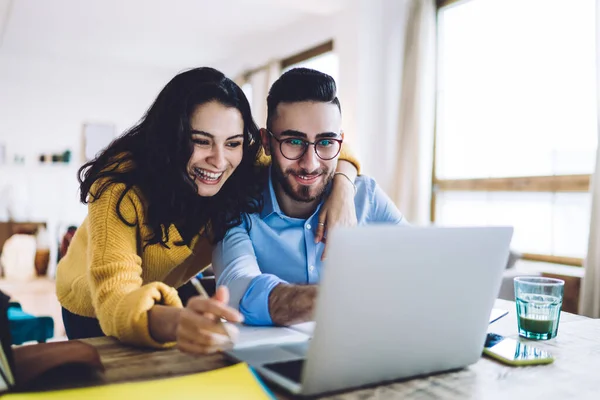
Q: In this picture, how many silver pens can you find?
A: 1